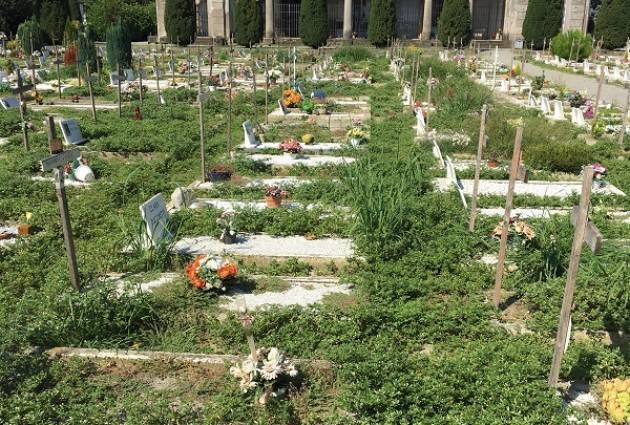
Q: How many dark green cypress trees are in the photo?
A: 7